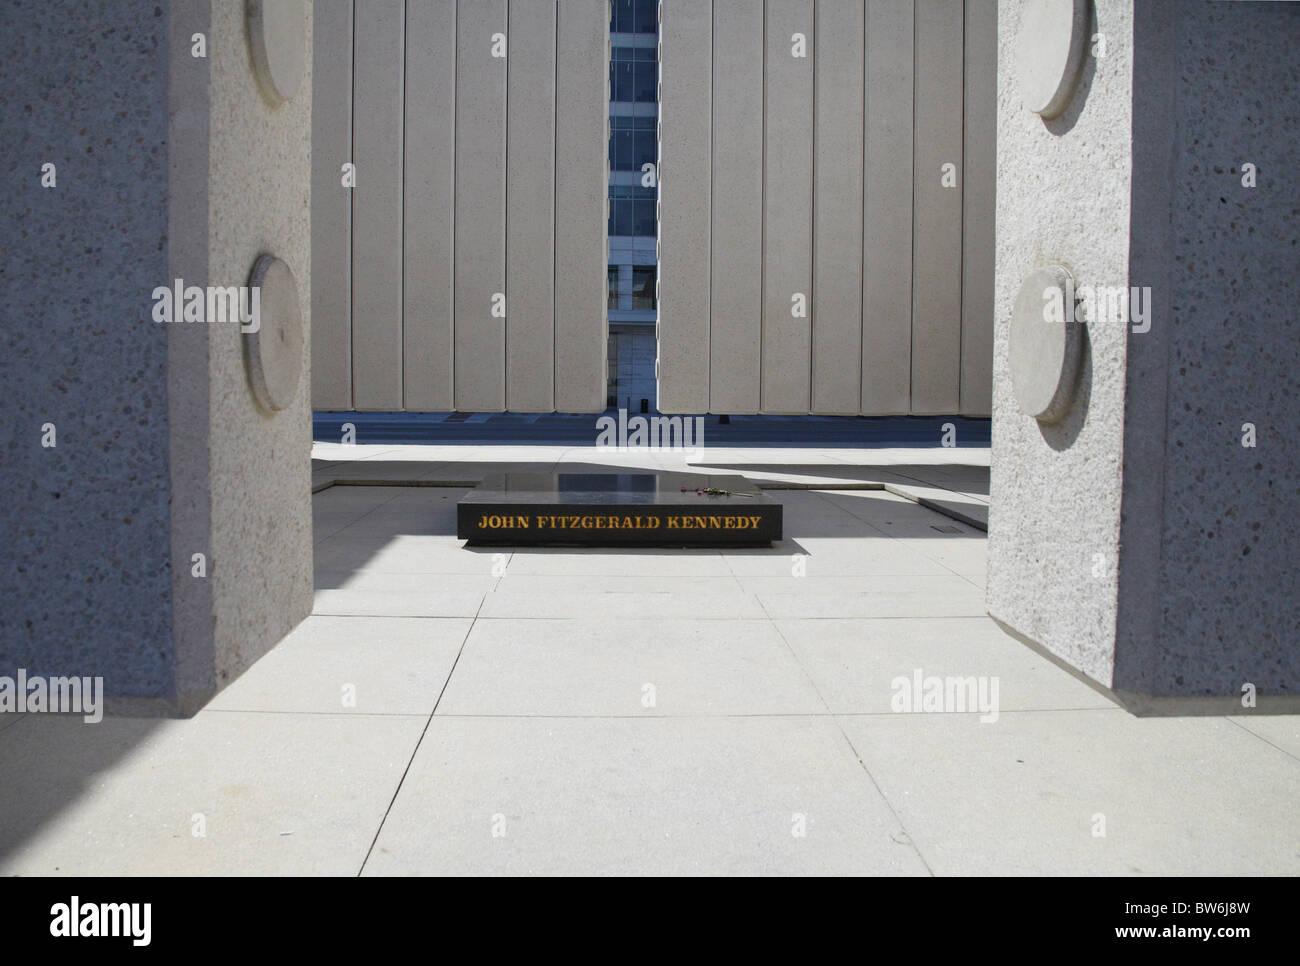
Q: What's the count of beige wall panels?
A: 13